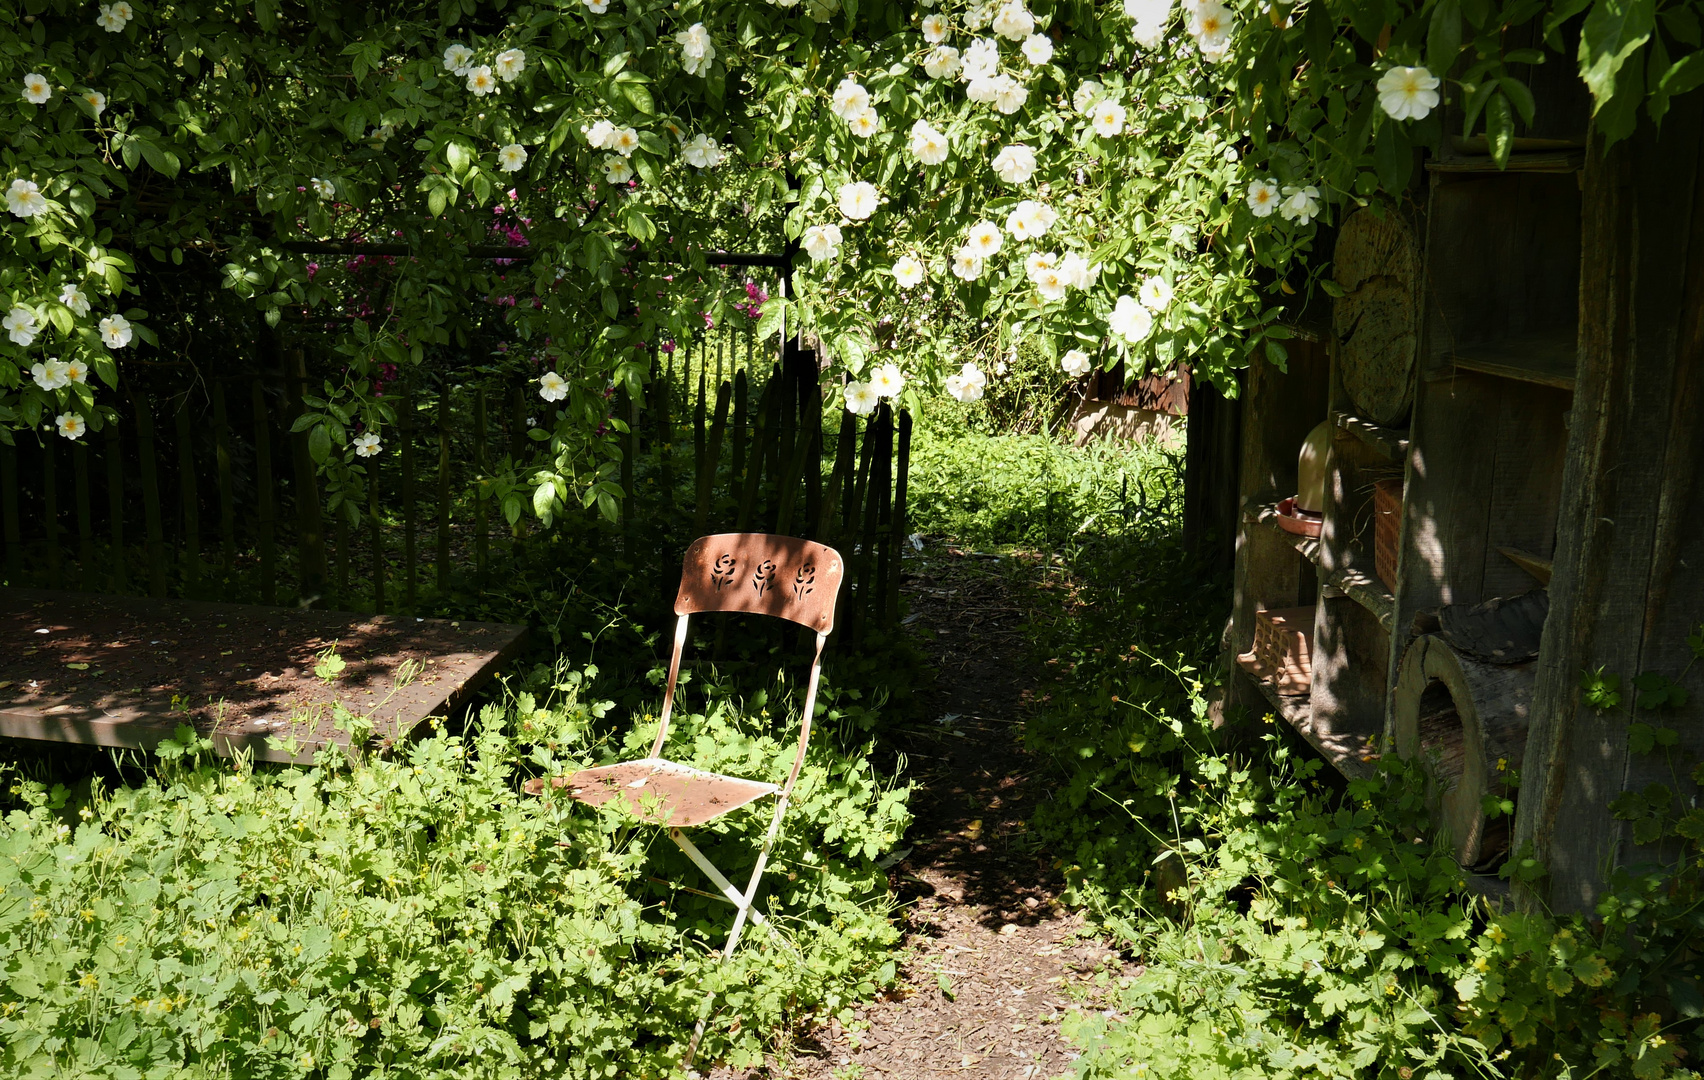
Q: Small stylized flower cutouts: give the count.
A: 3